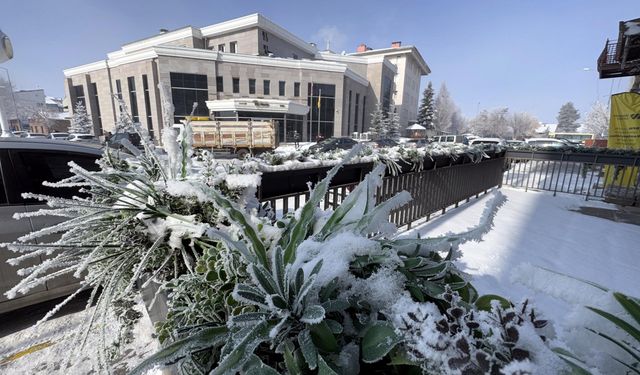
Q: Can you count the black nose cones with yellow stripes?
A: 0